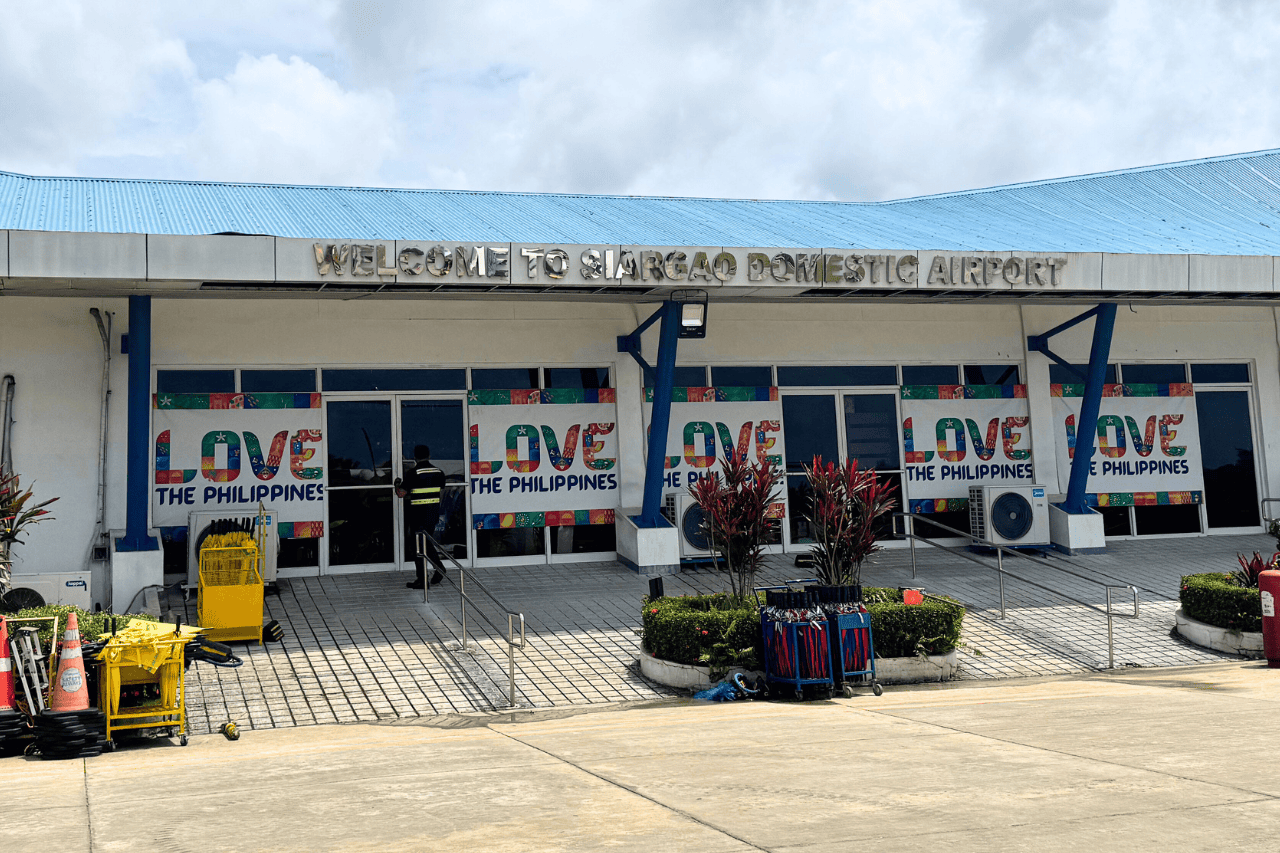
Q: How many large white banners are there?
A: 5